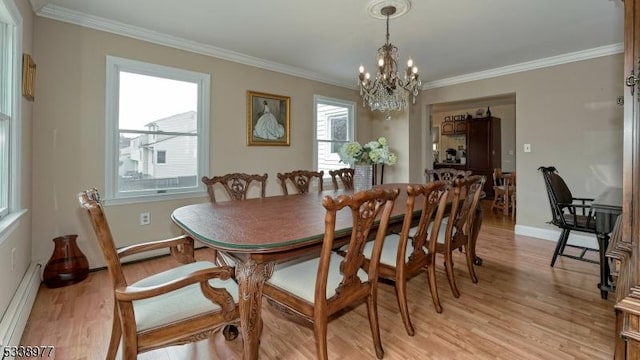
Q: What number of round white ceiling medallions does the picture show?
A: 1